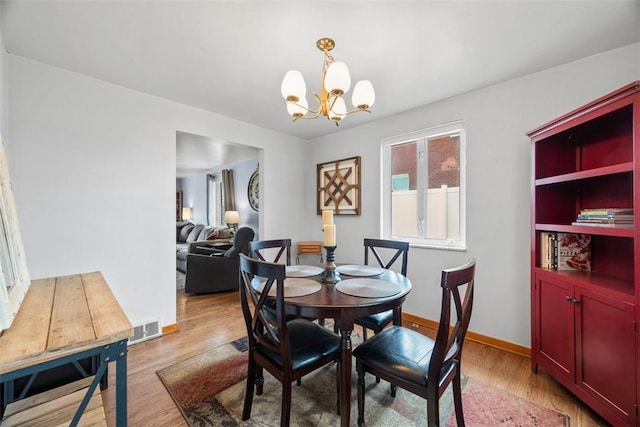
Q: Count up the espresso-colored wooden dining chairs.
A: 4